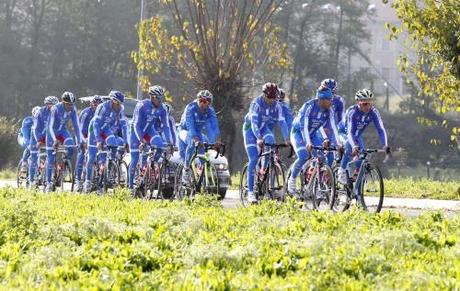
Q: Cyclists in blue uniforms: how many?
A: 13